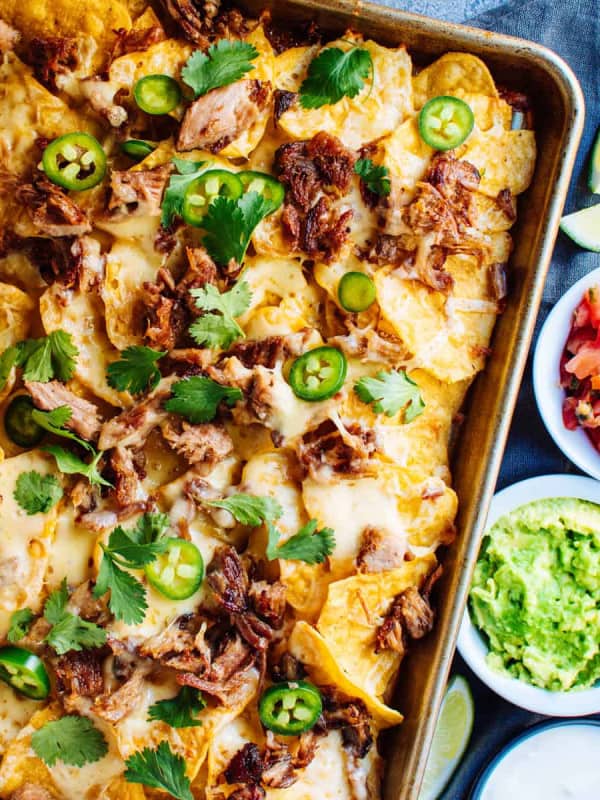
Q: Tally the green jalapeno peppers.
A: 12